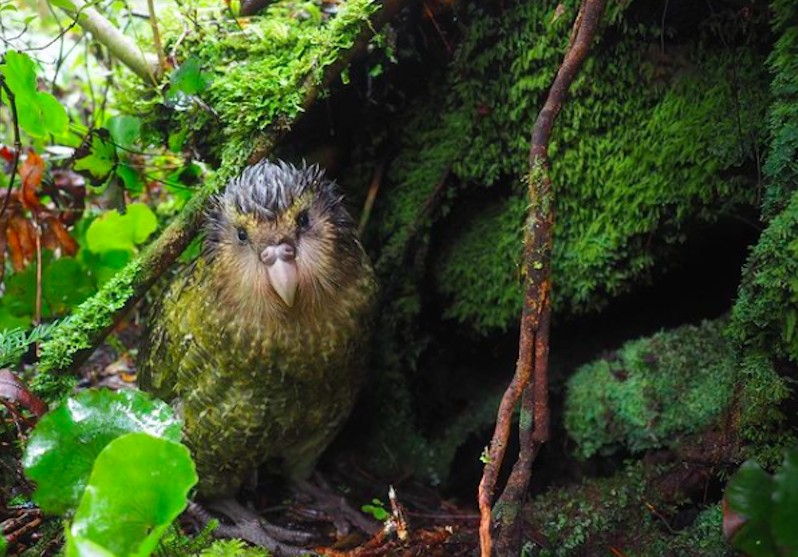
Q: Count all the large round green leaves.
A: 2